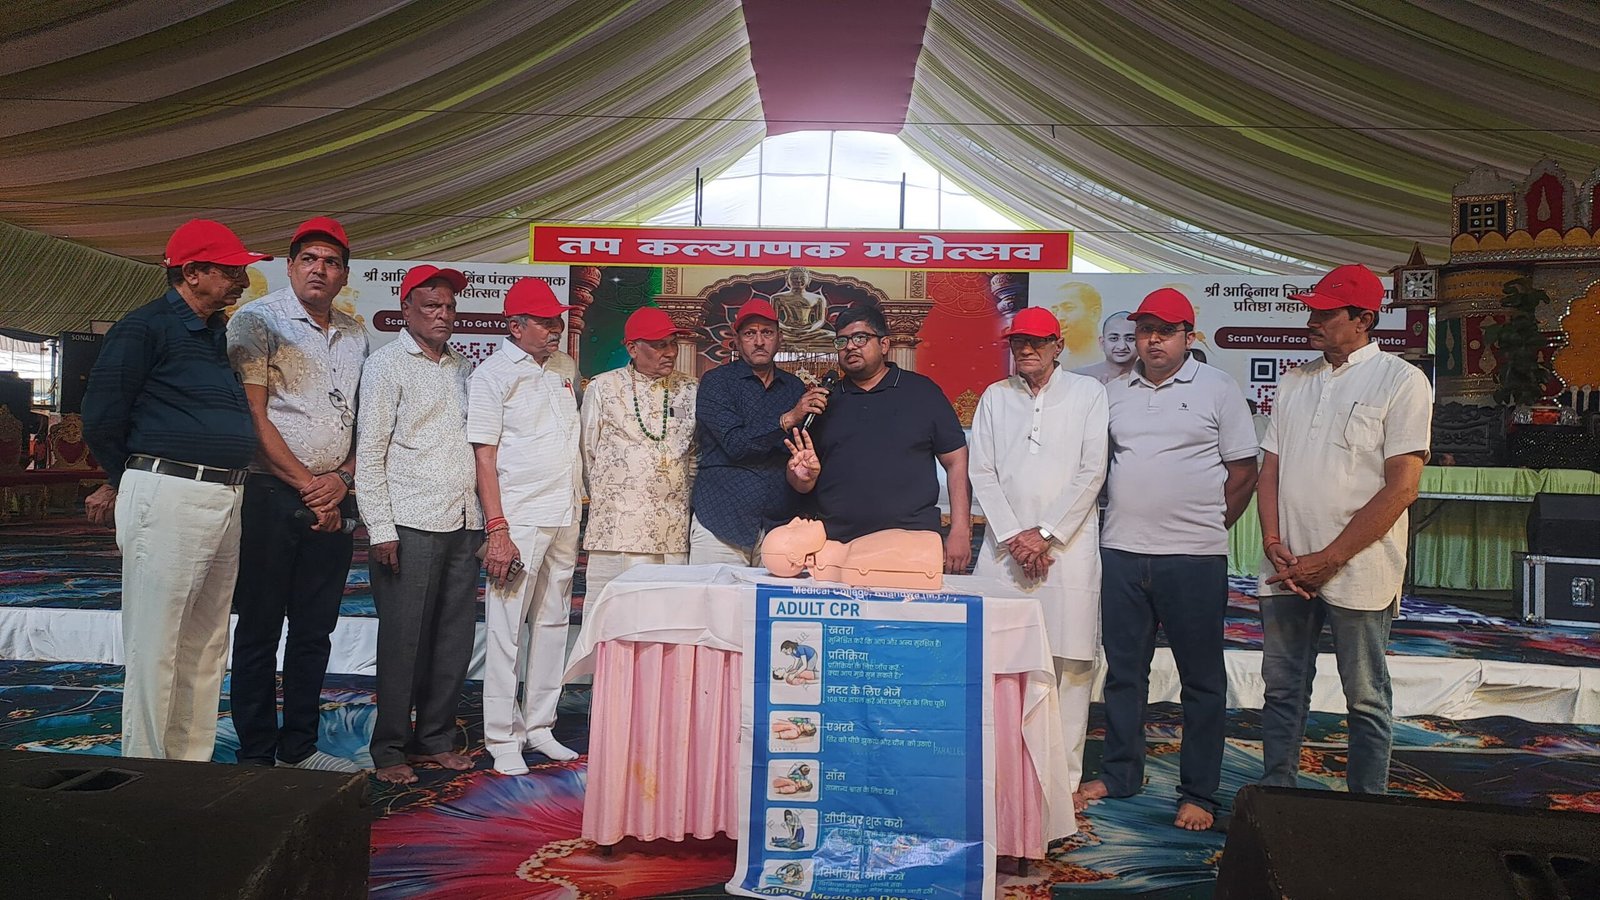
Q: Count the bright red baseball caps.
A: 9